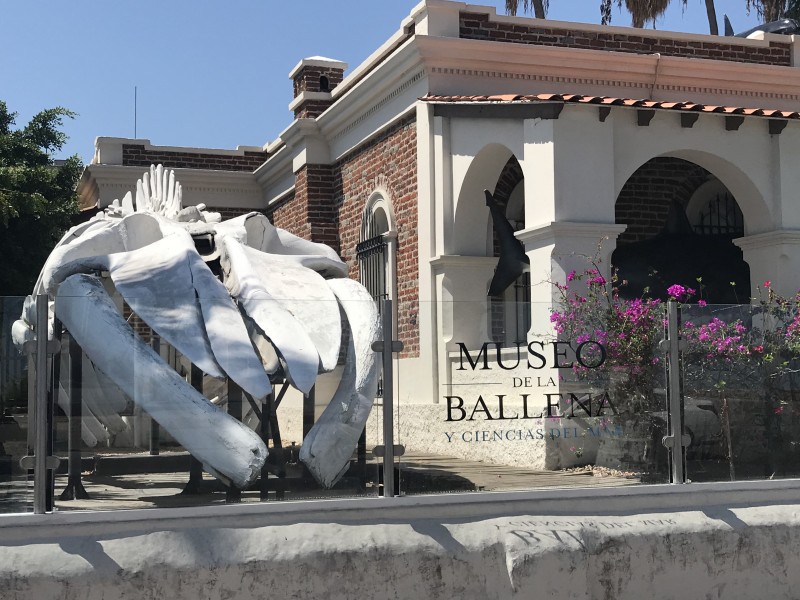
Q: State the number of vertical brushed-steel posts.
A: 3